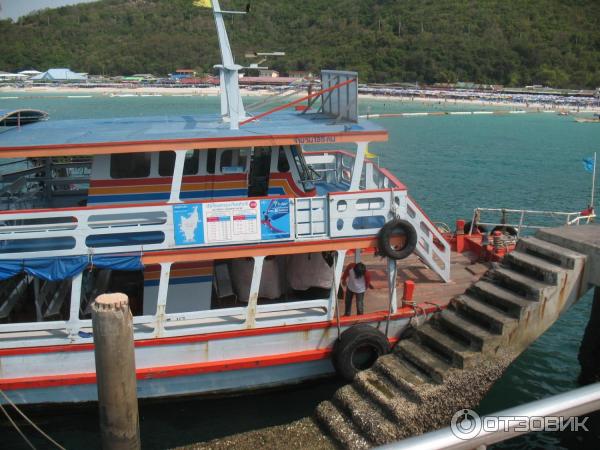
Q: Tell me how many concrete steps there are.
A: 12